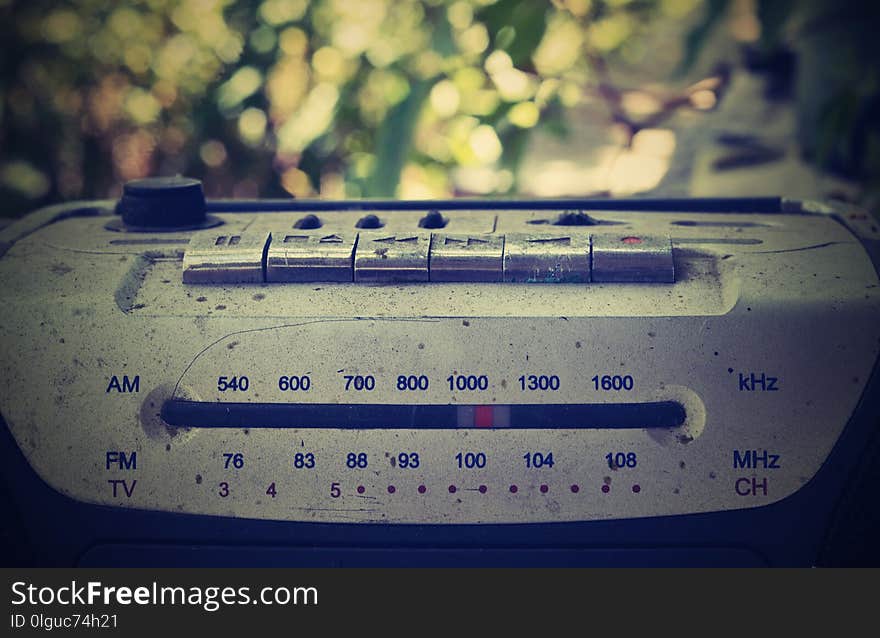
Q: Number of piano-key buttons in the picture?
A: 6